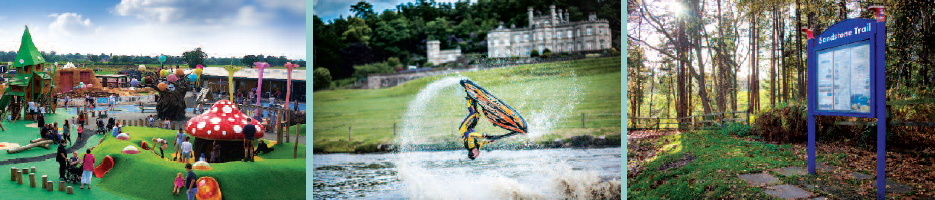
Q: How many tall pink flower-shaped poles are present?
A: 2